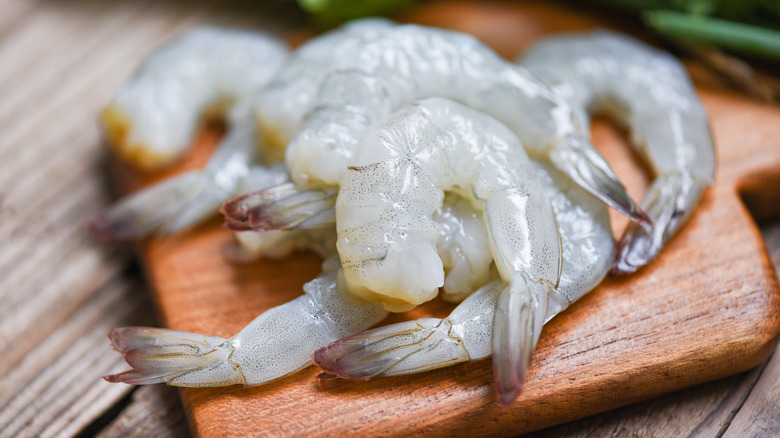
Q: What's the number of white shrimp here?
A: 7